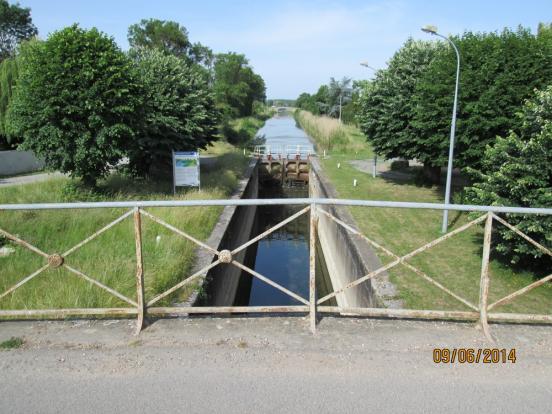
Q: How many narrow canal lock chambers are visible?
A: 1